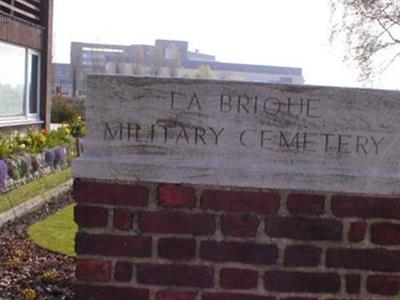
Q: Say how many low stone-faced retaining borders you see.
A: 1